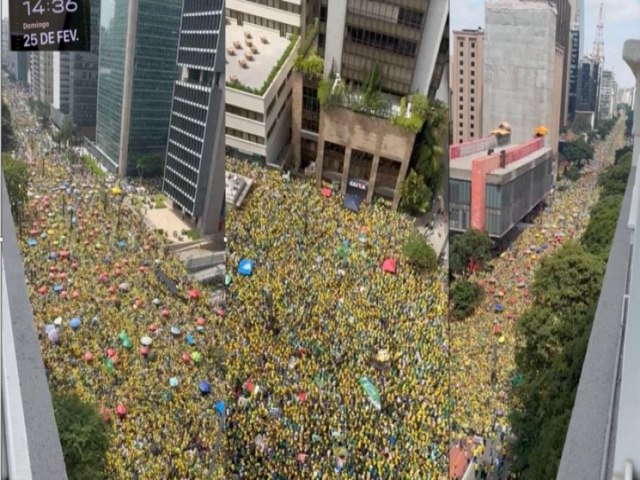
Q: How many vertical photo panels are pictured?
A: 3